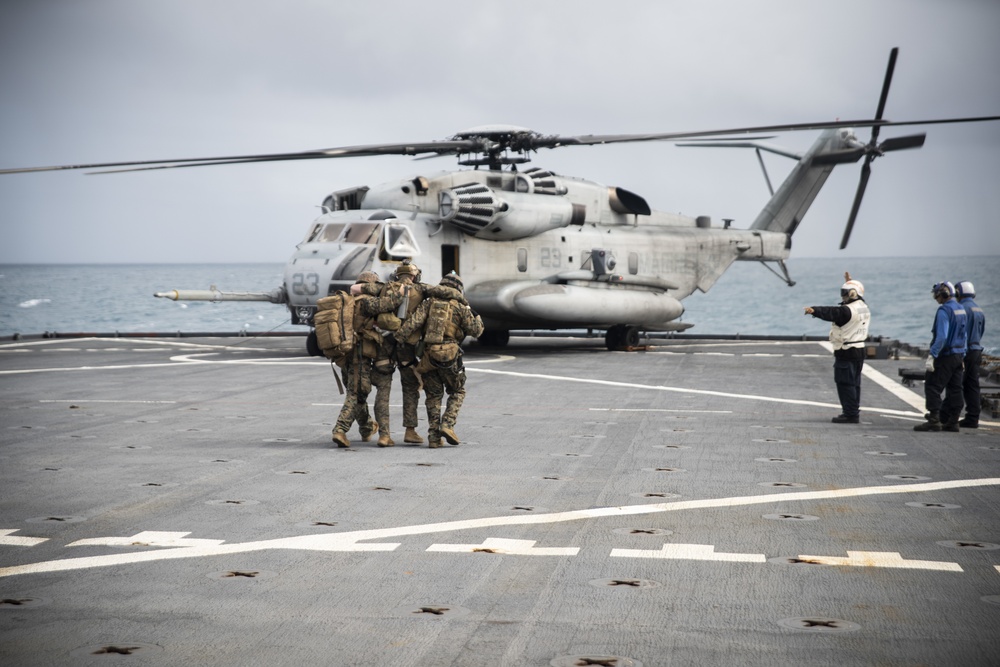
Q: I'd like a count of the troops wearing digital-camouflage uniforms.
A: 3